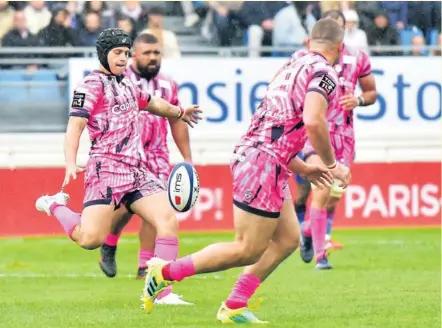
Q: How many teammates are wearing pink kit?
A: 4